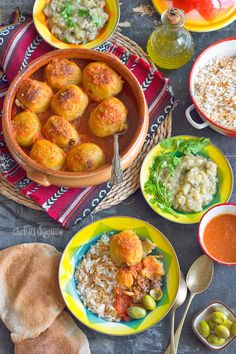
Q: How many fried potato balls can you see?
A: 10